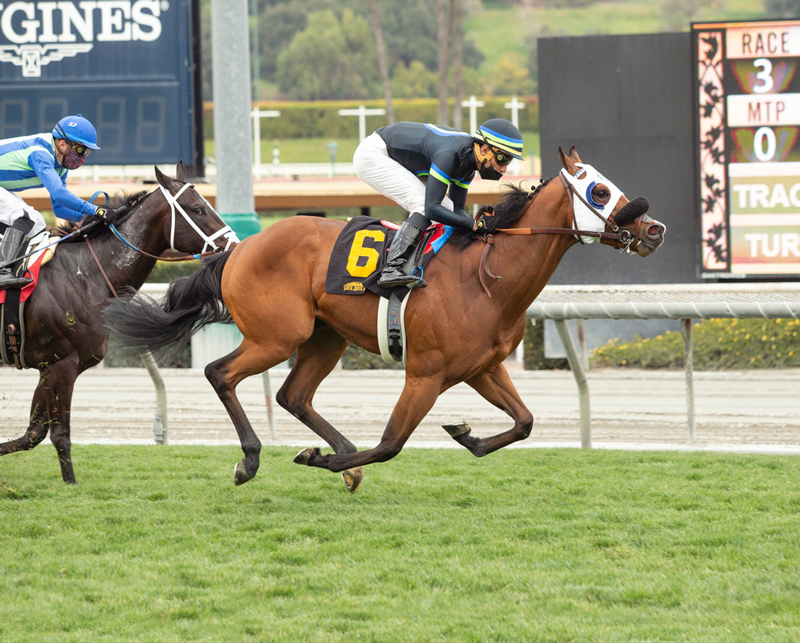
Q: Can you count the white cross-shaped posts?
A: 4